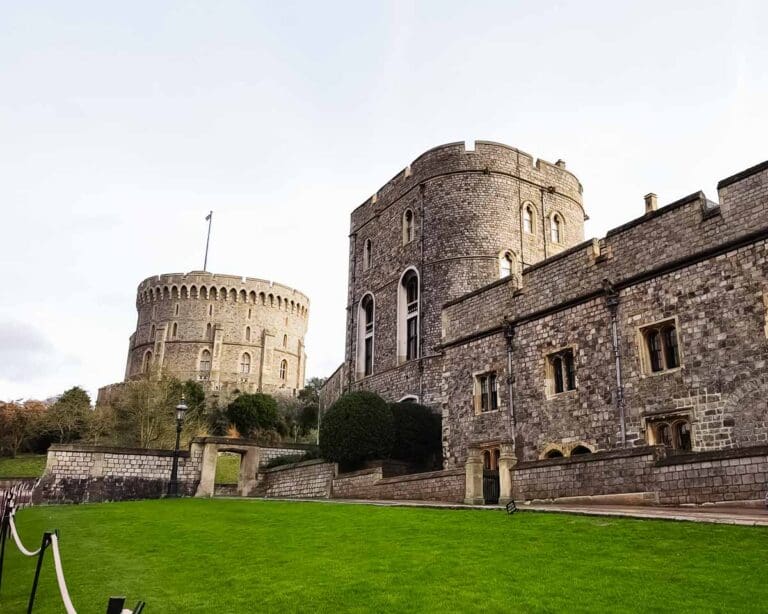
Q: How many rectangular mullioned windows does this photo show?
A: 4